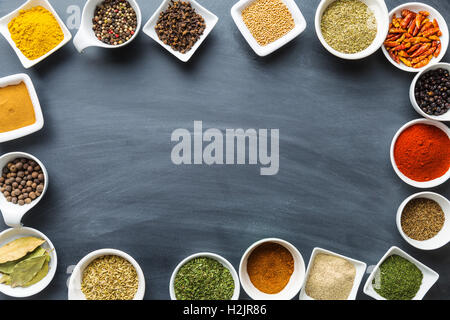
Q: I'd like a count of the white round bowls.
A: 11